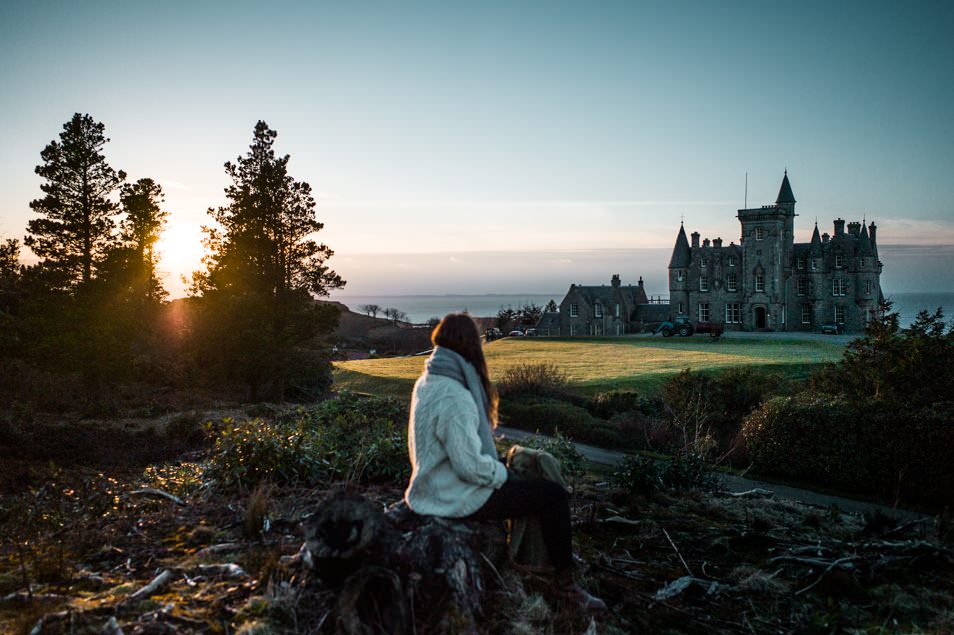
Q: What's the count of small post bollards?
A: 0